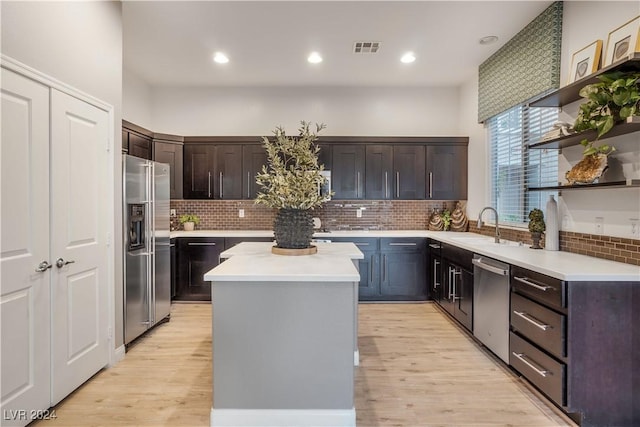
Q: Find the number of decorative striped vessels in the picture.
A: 2